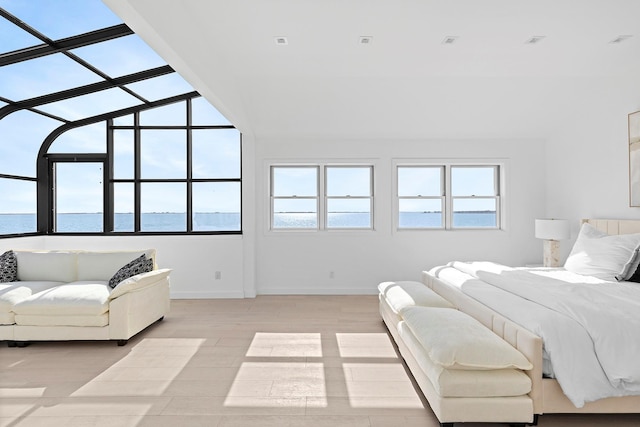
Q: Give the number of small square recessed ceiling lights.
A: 5